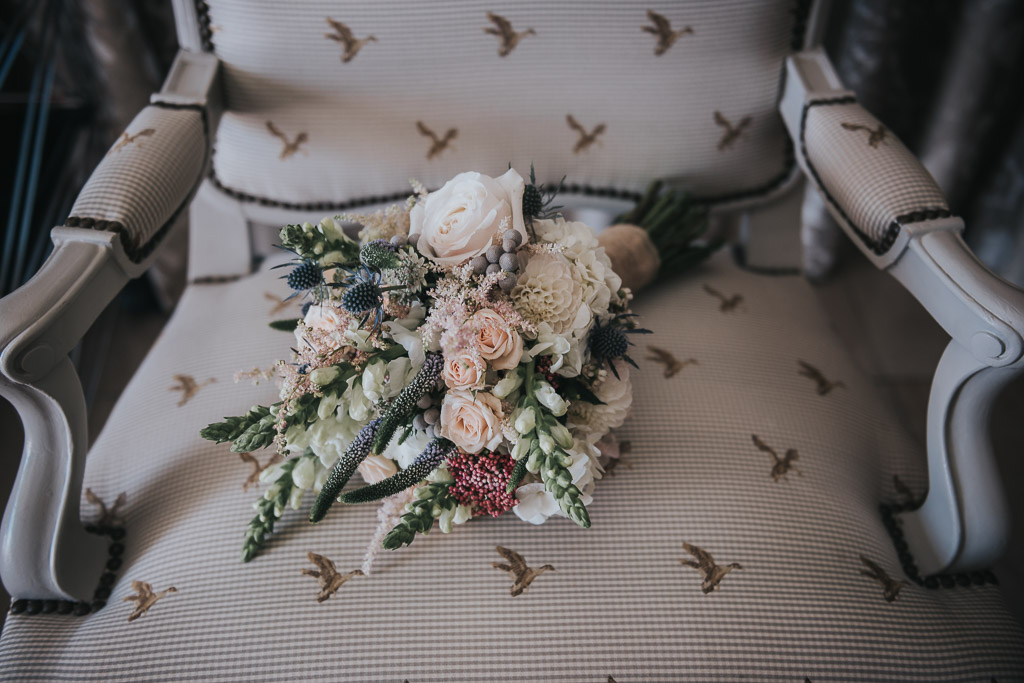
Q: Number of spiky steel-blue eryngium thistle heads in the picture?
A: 4